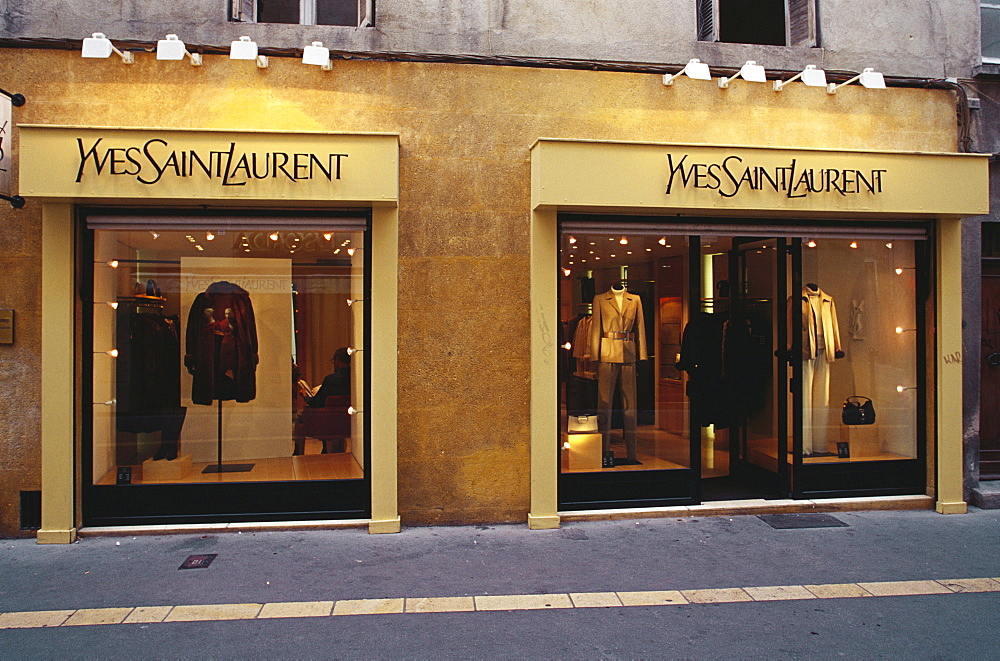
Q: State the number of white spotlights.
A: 8